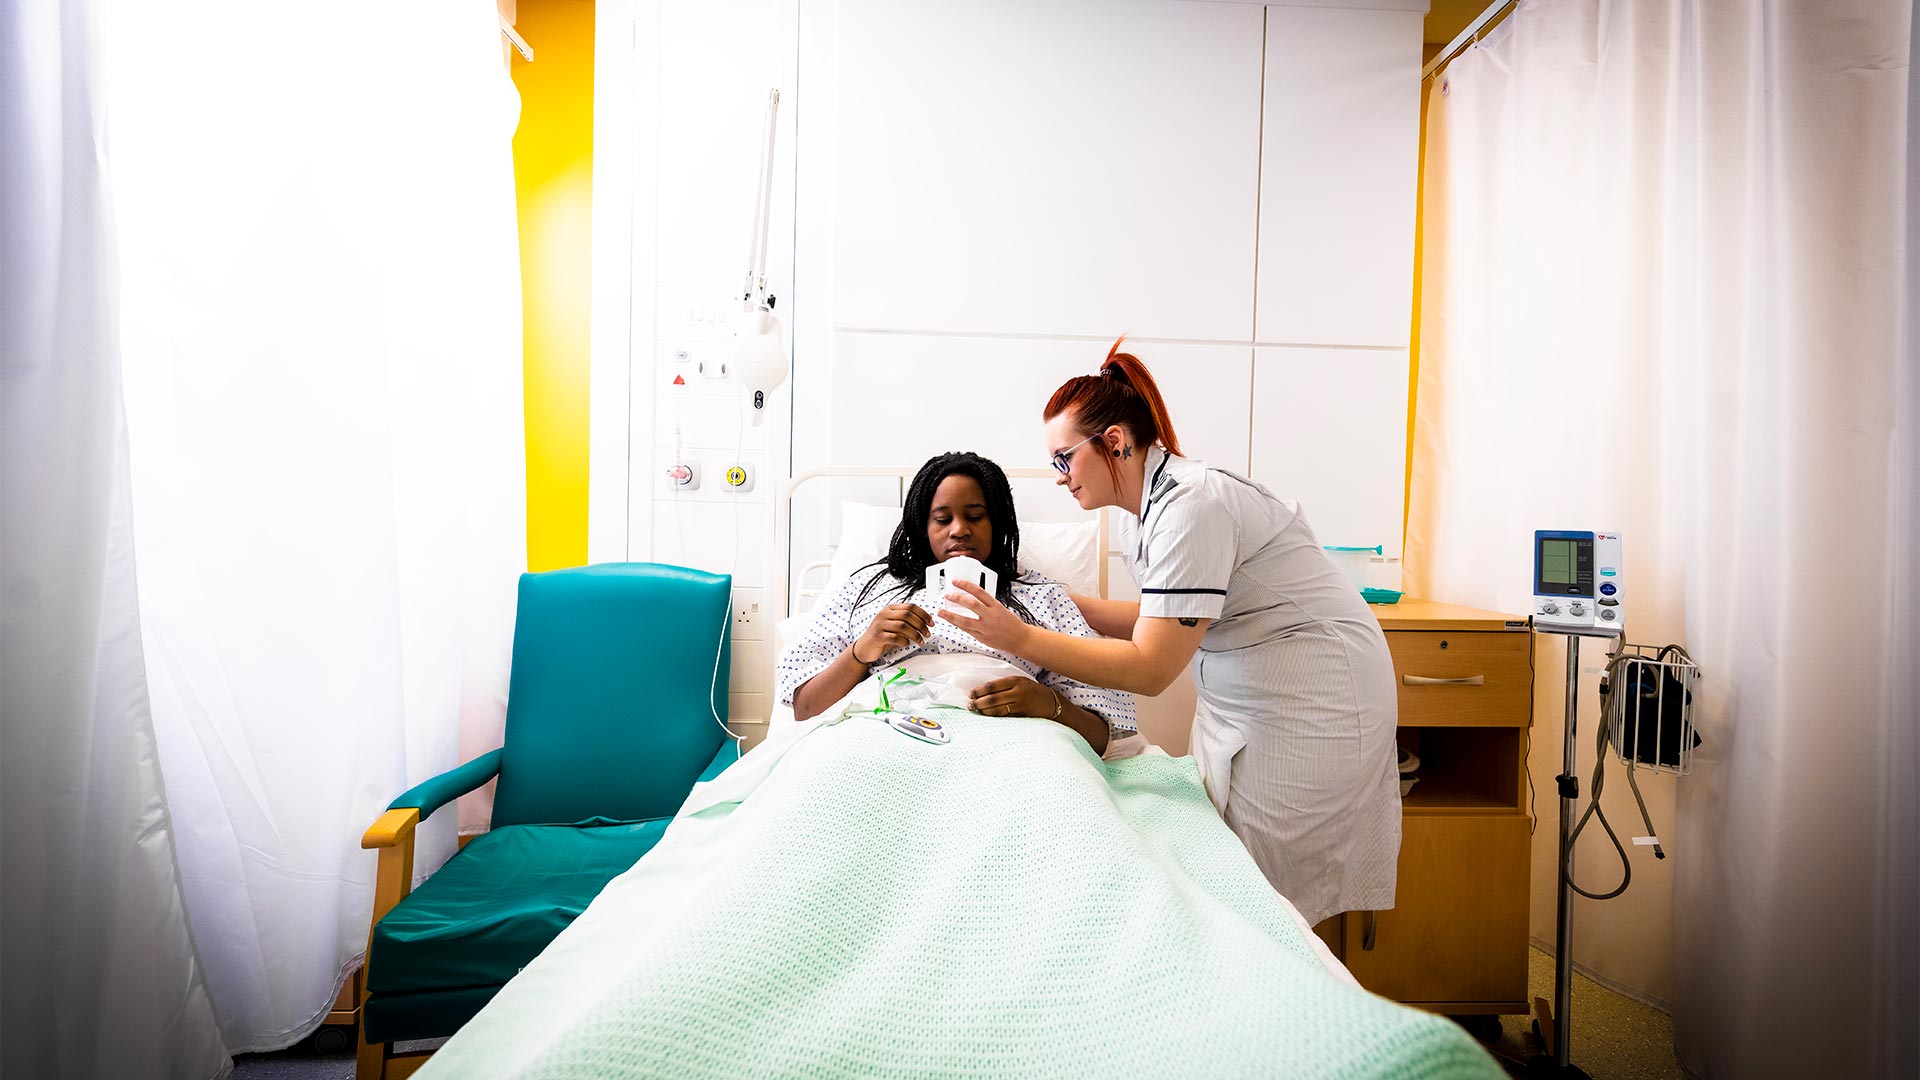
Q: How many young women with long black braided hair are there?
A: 1